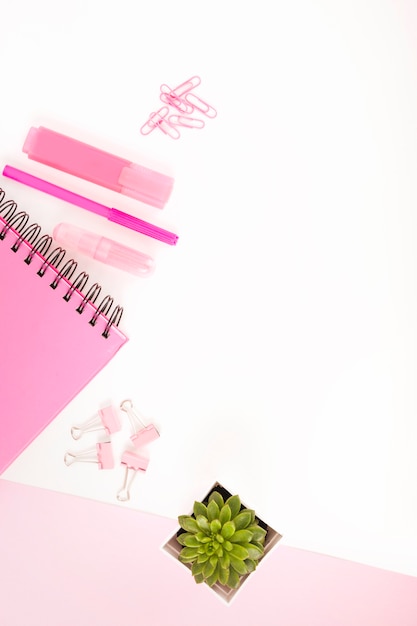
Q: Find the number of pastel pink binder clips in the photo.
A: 4